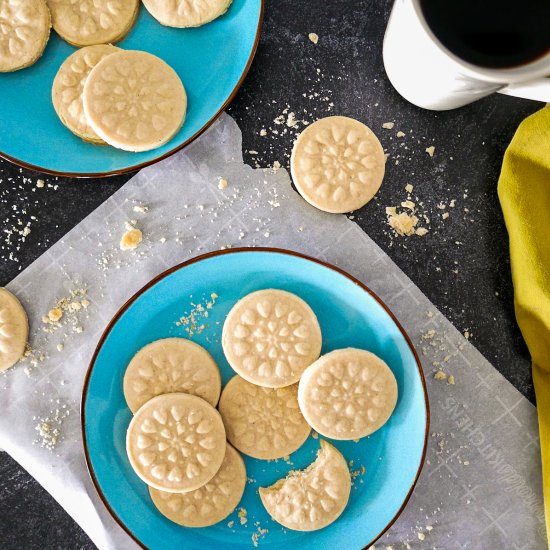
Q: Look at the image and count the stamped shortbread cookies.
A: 14